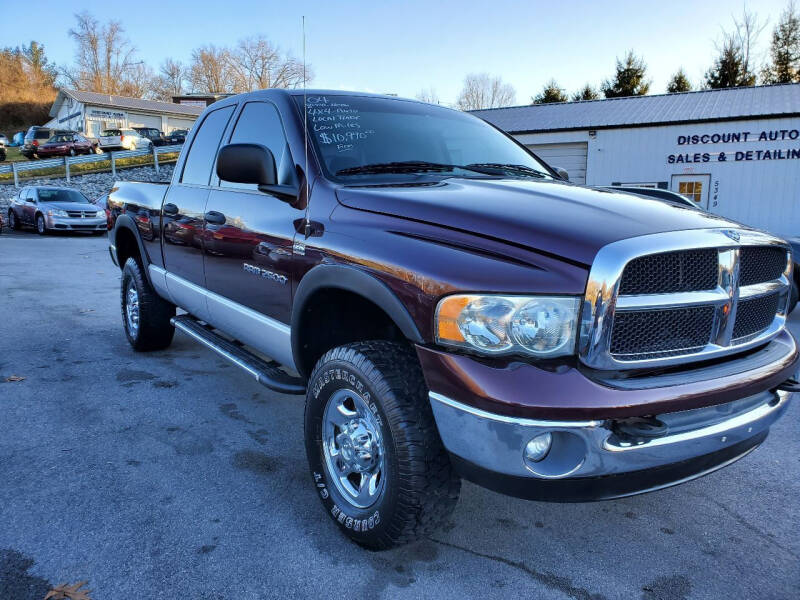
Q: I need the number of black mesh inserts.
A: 4